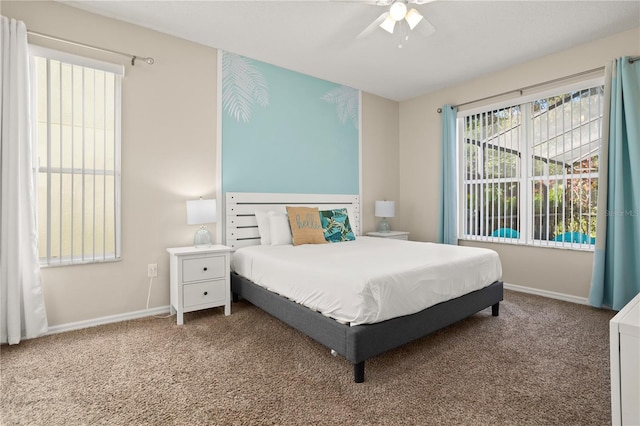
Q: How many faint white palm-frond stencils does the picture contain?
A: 2